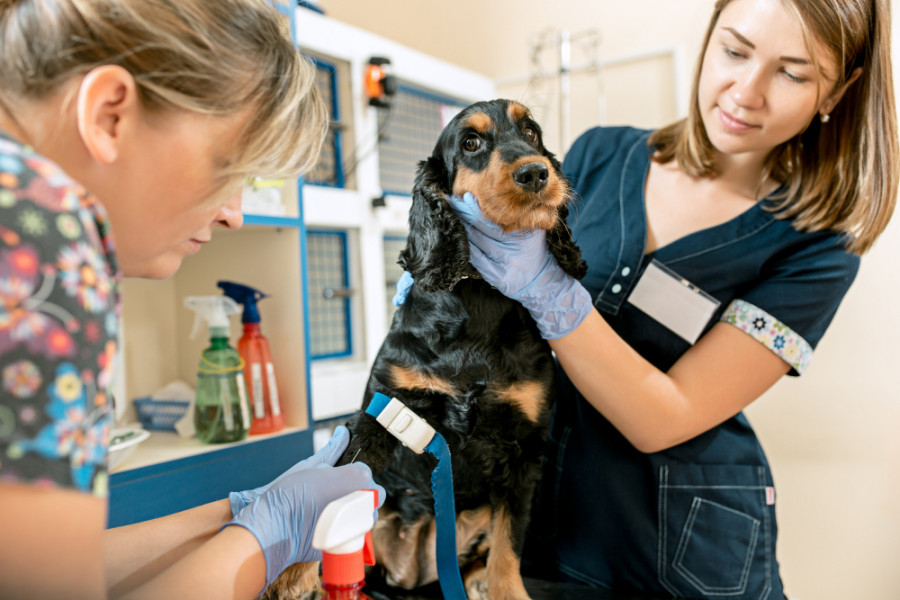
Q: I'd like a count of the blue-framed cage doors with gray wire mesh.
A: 4